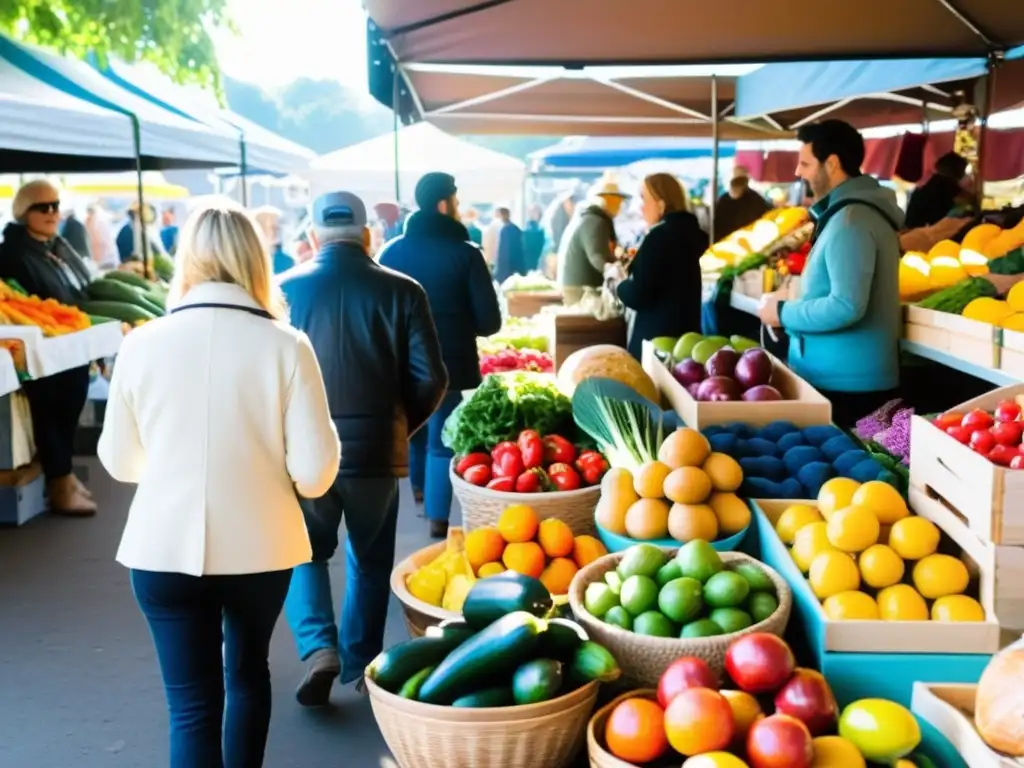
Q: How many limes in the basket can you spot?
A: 14